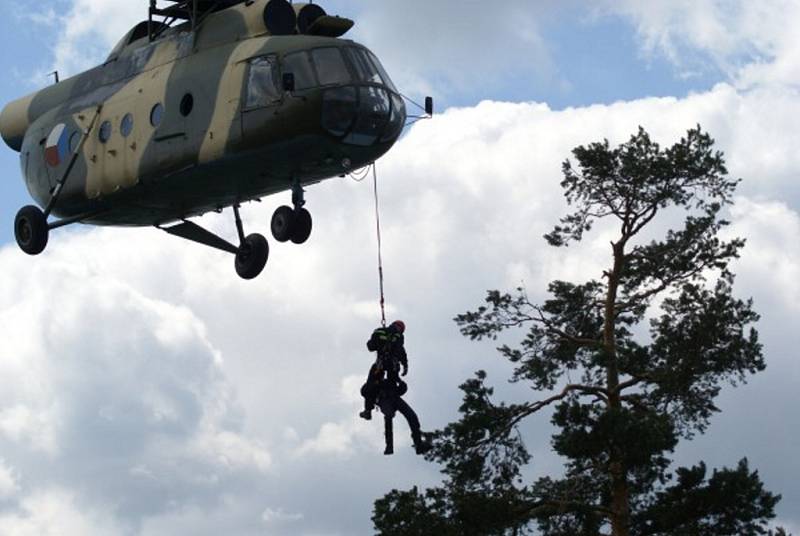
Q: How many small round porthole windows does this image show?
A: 5